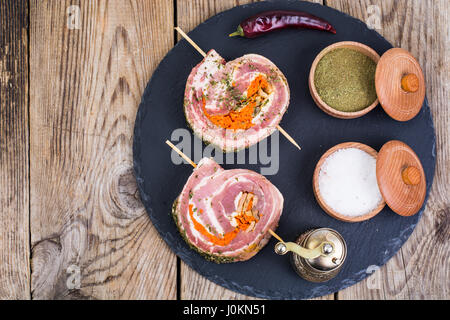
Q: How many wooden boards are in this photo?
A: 4